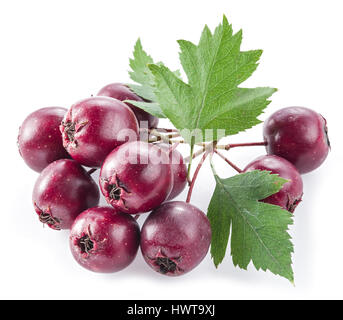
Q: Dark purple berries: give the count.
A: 10